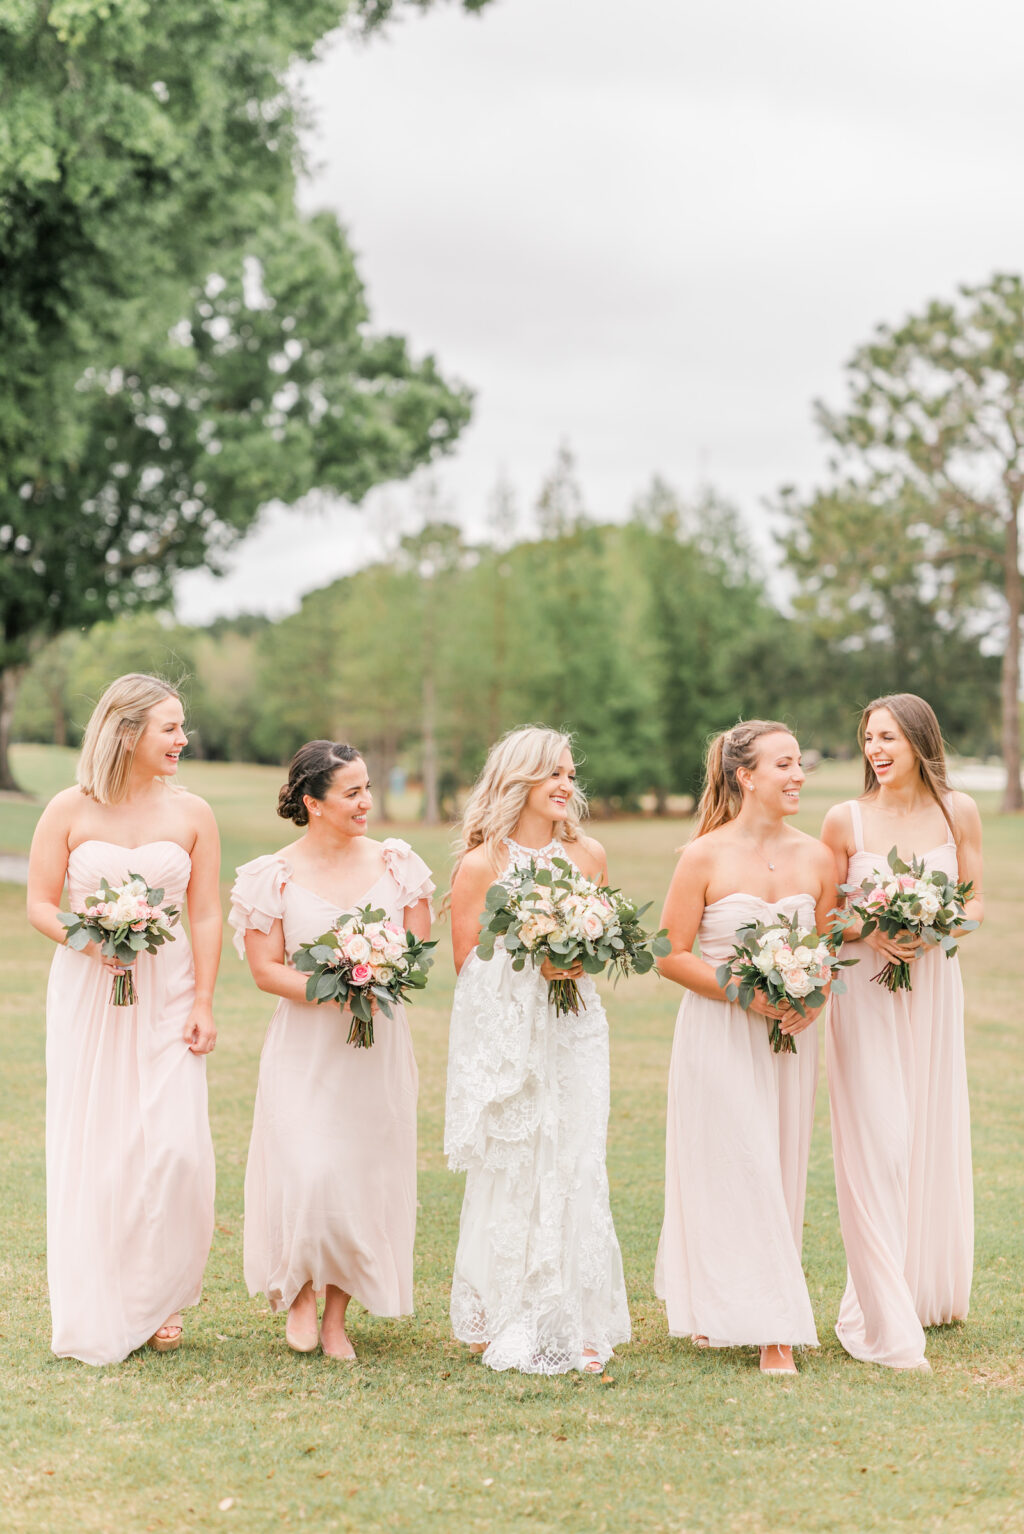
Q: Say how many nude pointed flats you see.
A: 2